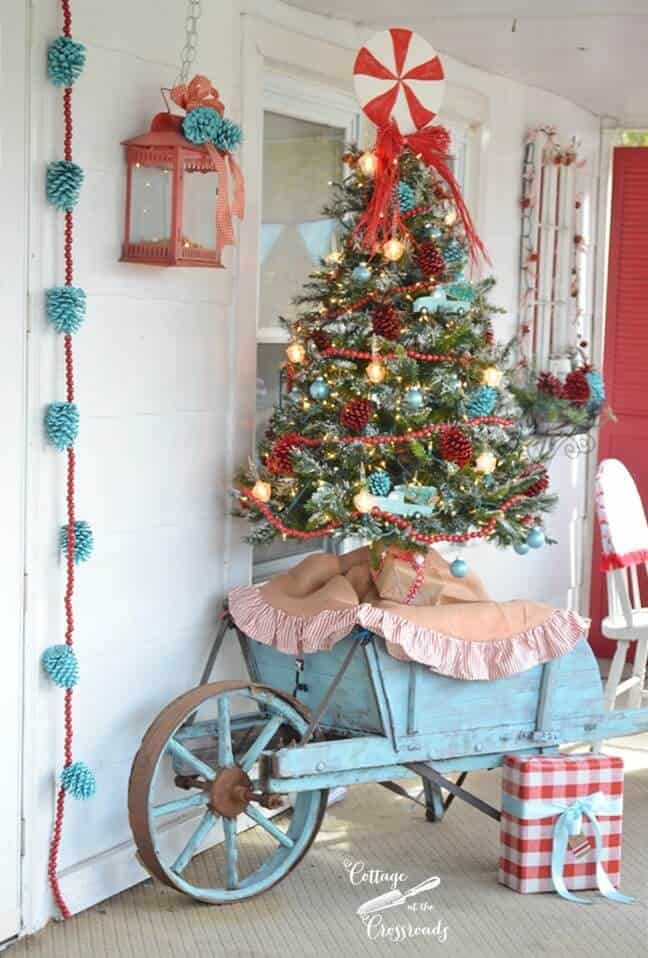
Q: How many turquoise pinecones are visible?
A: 14